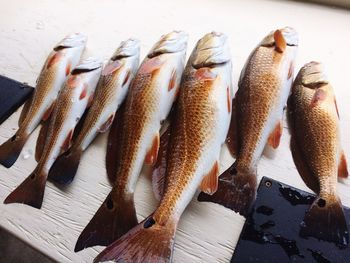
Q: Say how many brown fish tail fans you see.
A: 7